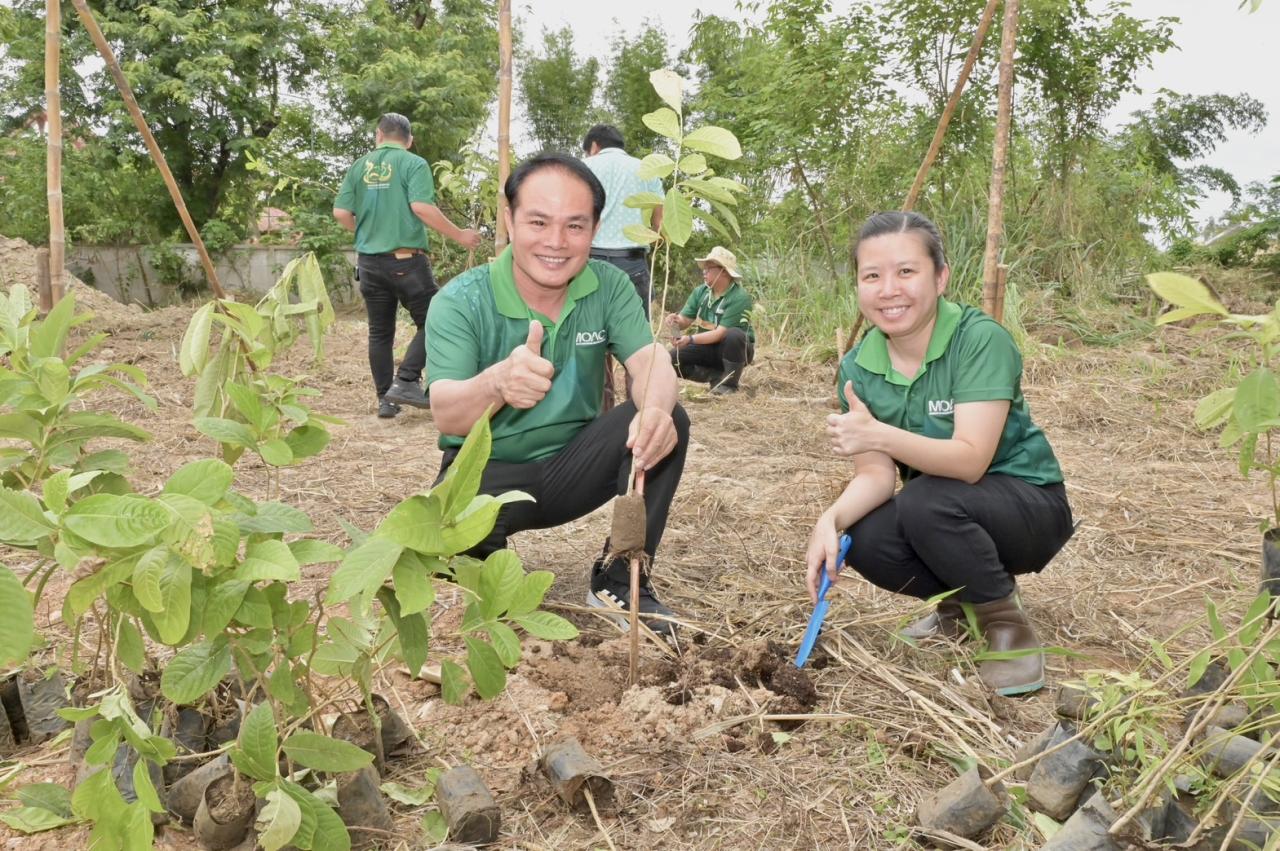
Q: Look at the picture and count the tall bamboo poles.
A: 5